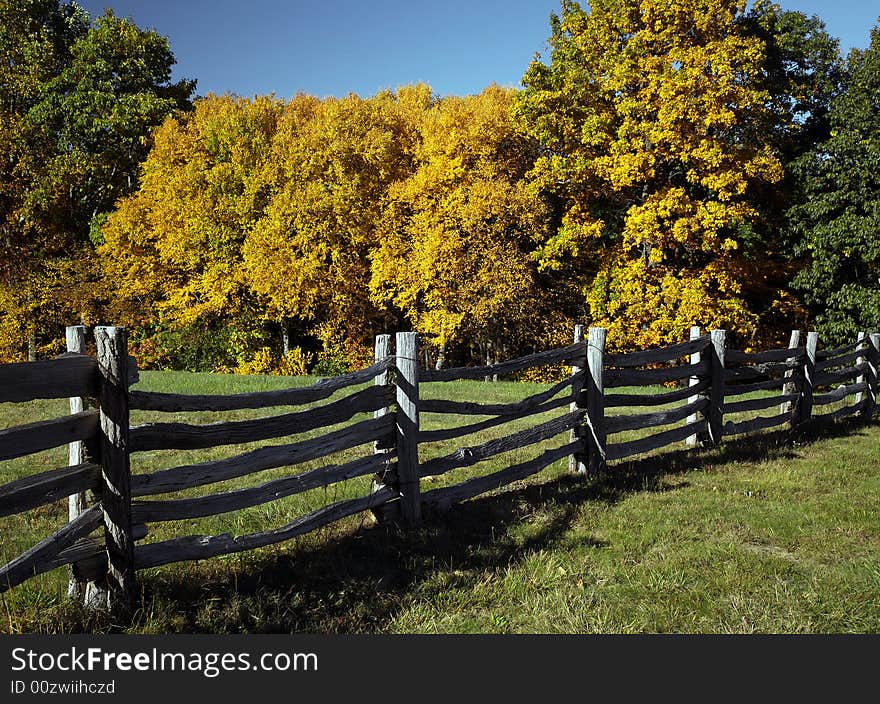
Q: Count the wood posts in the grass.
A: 12